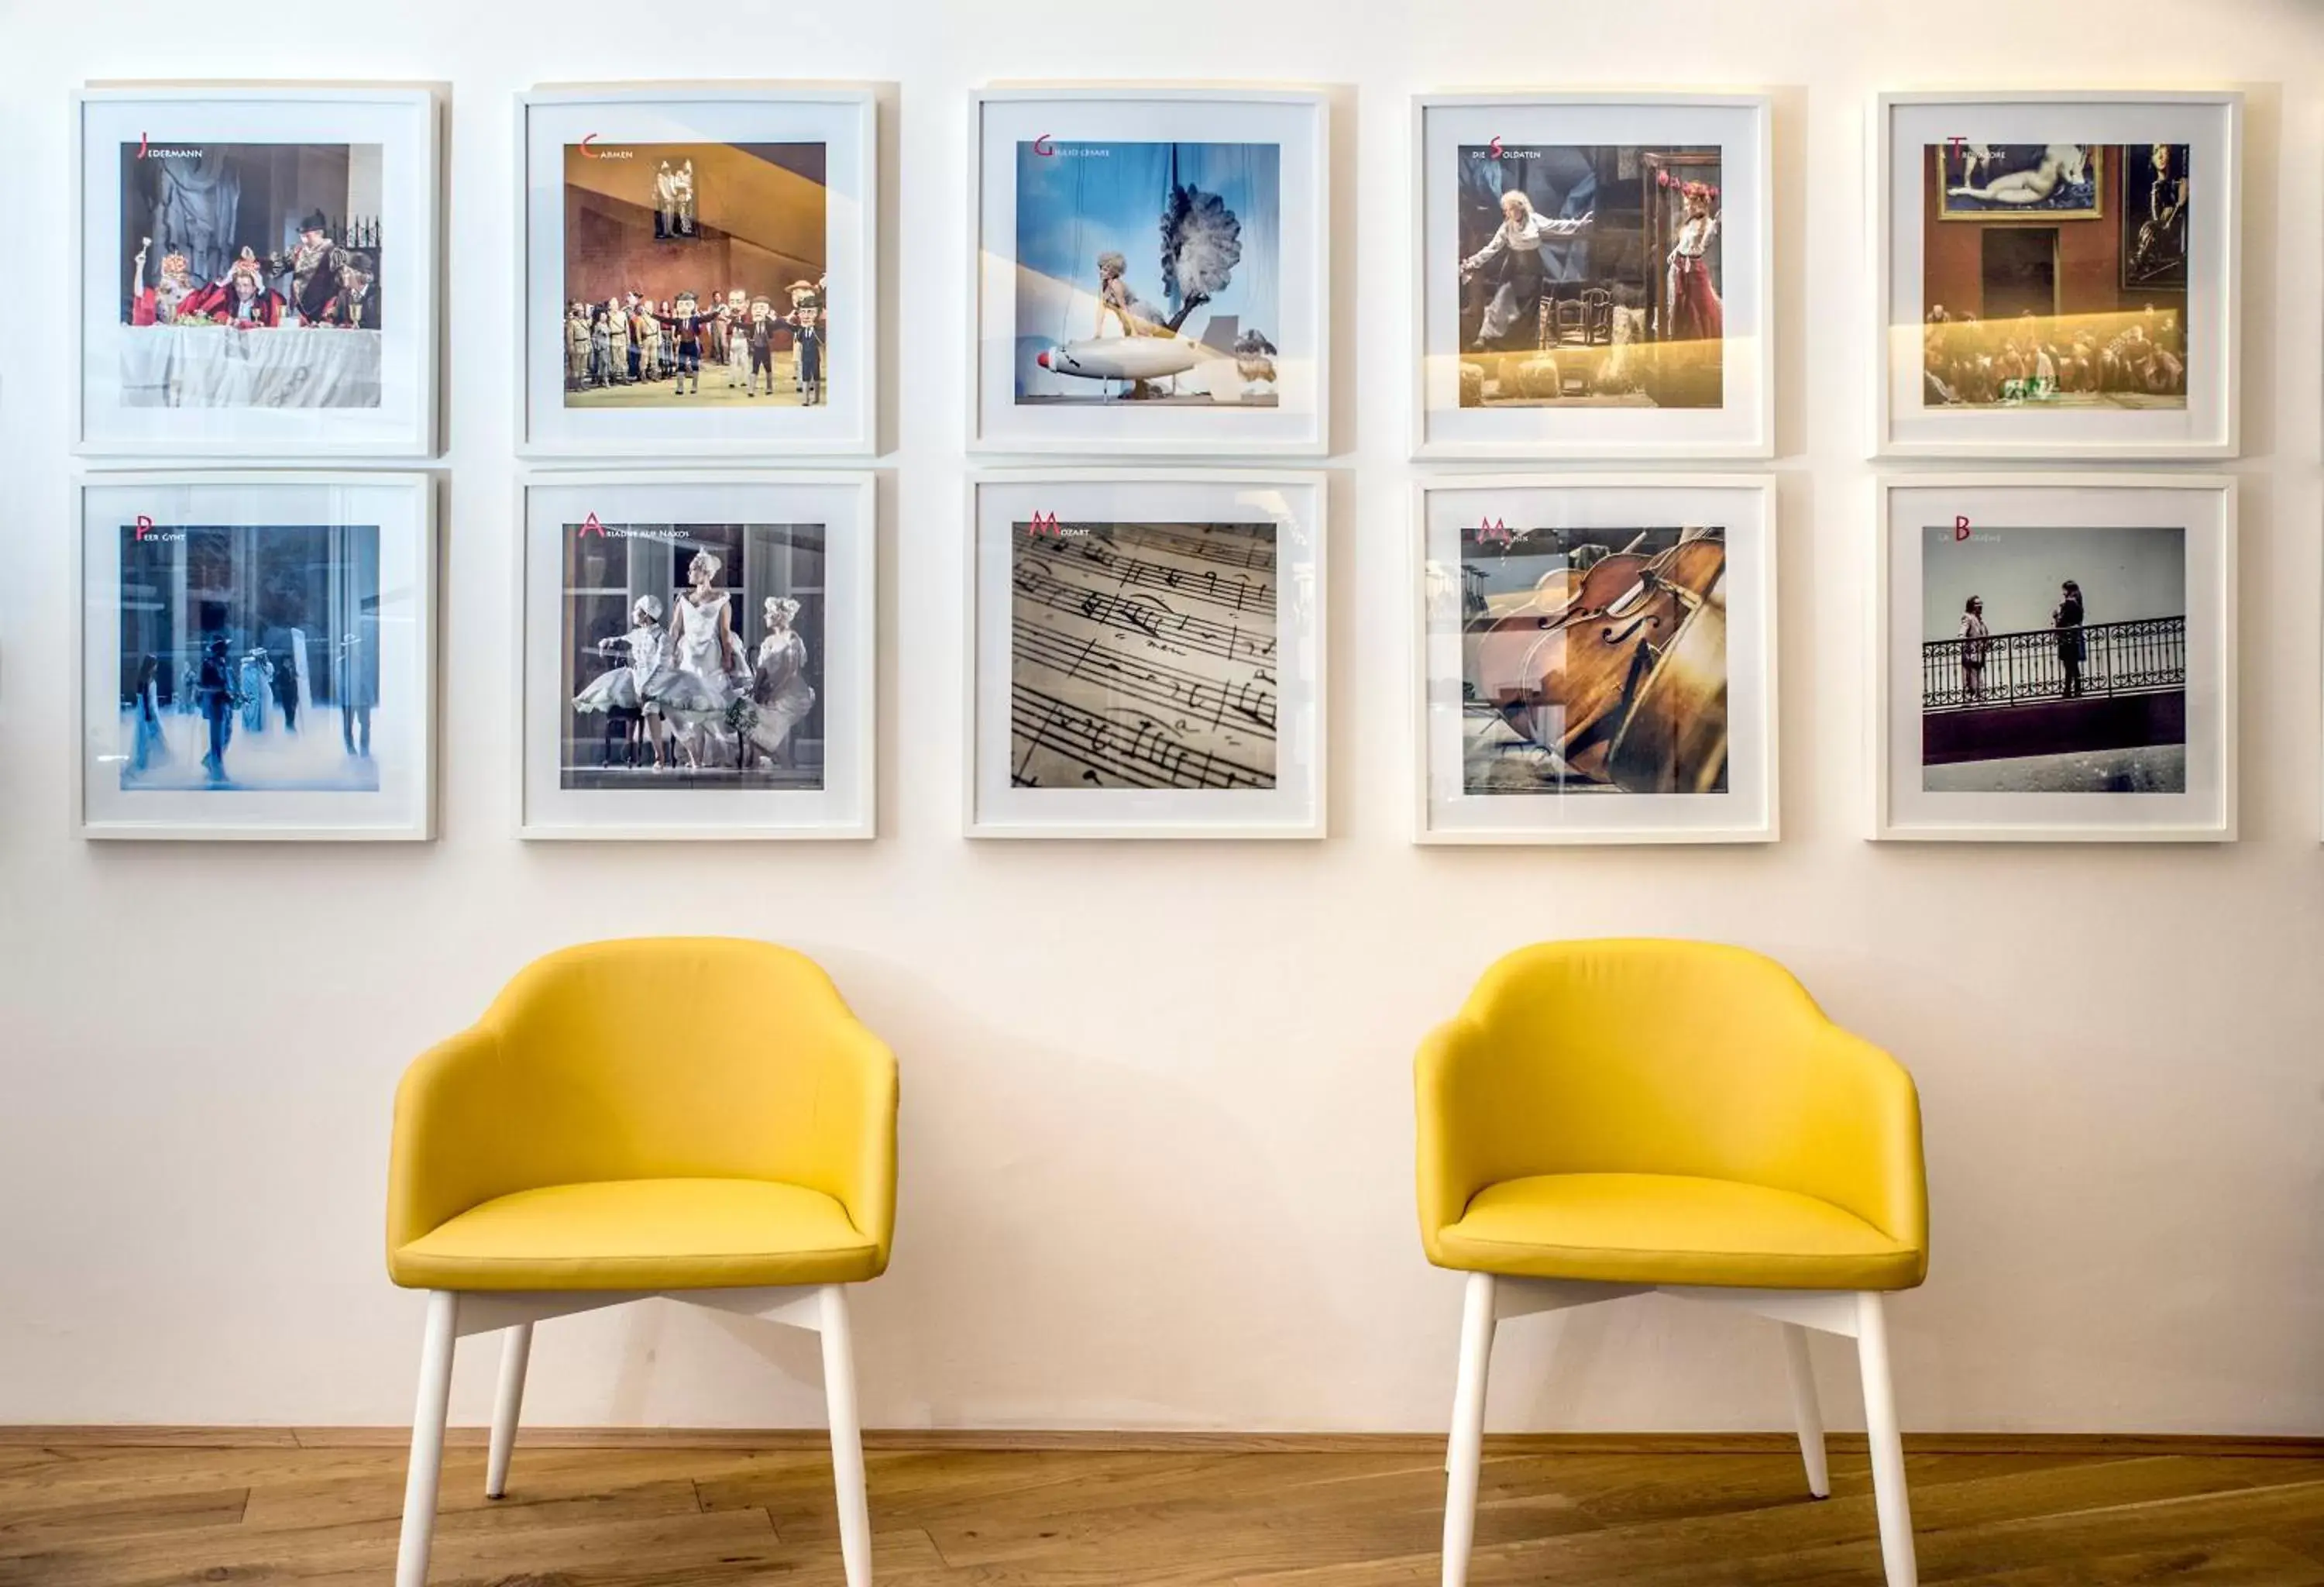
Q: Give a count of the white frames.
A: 10